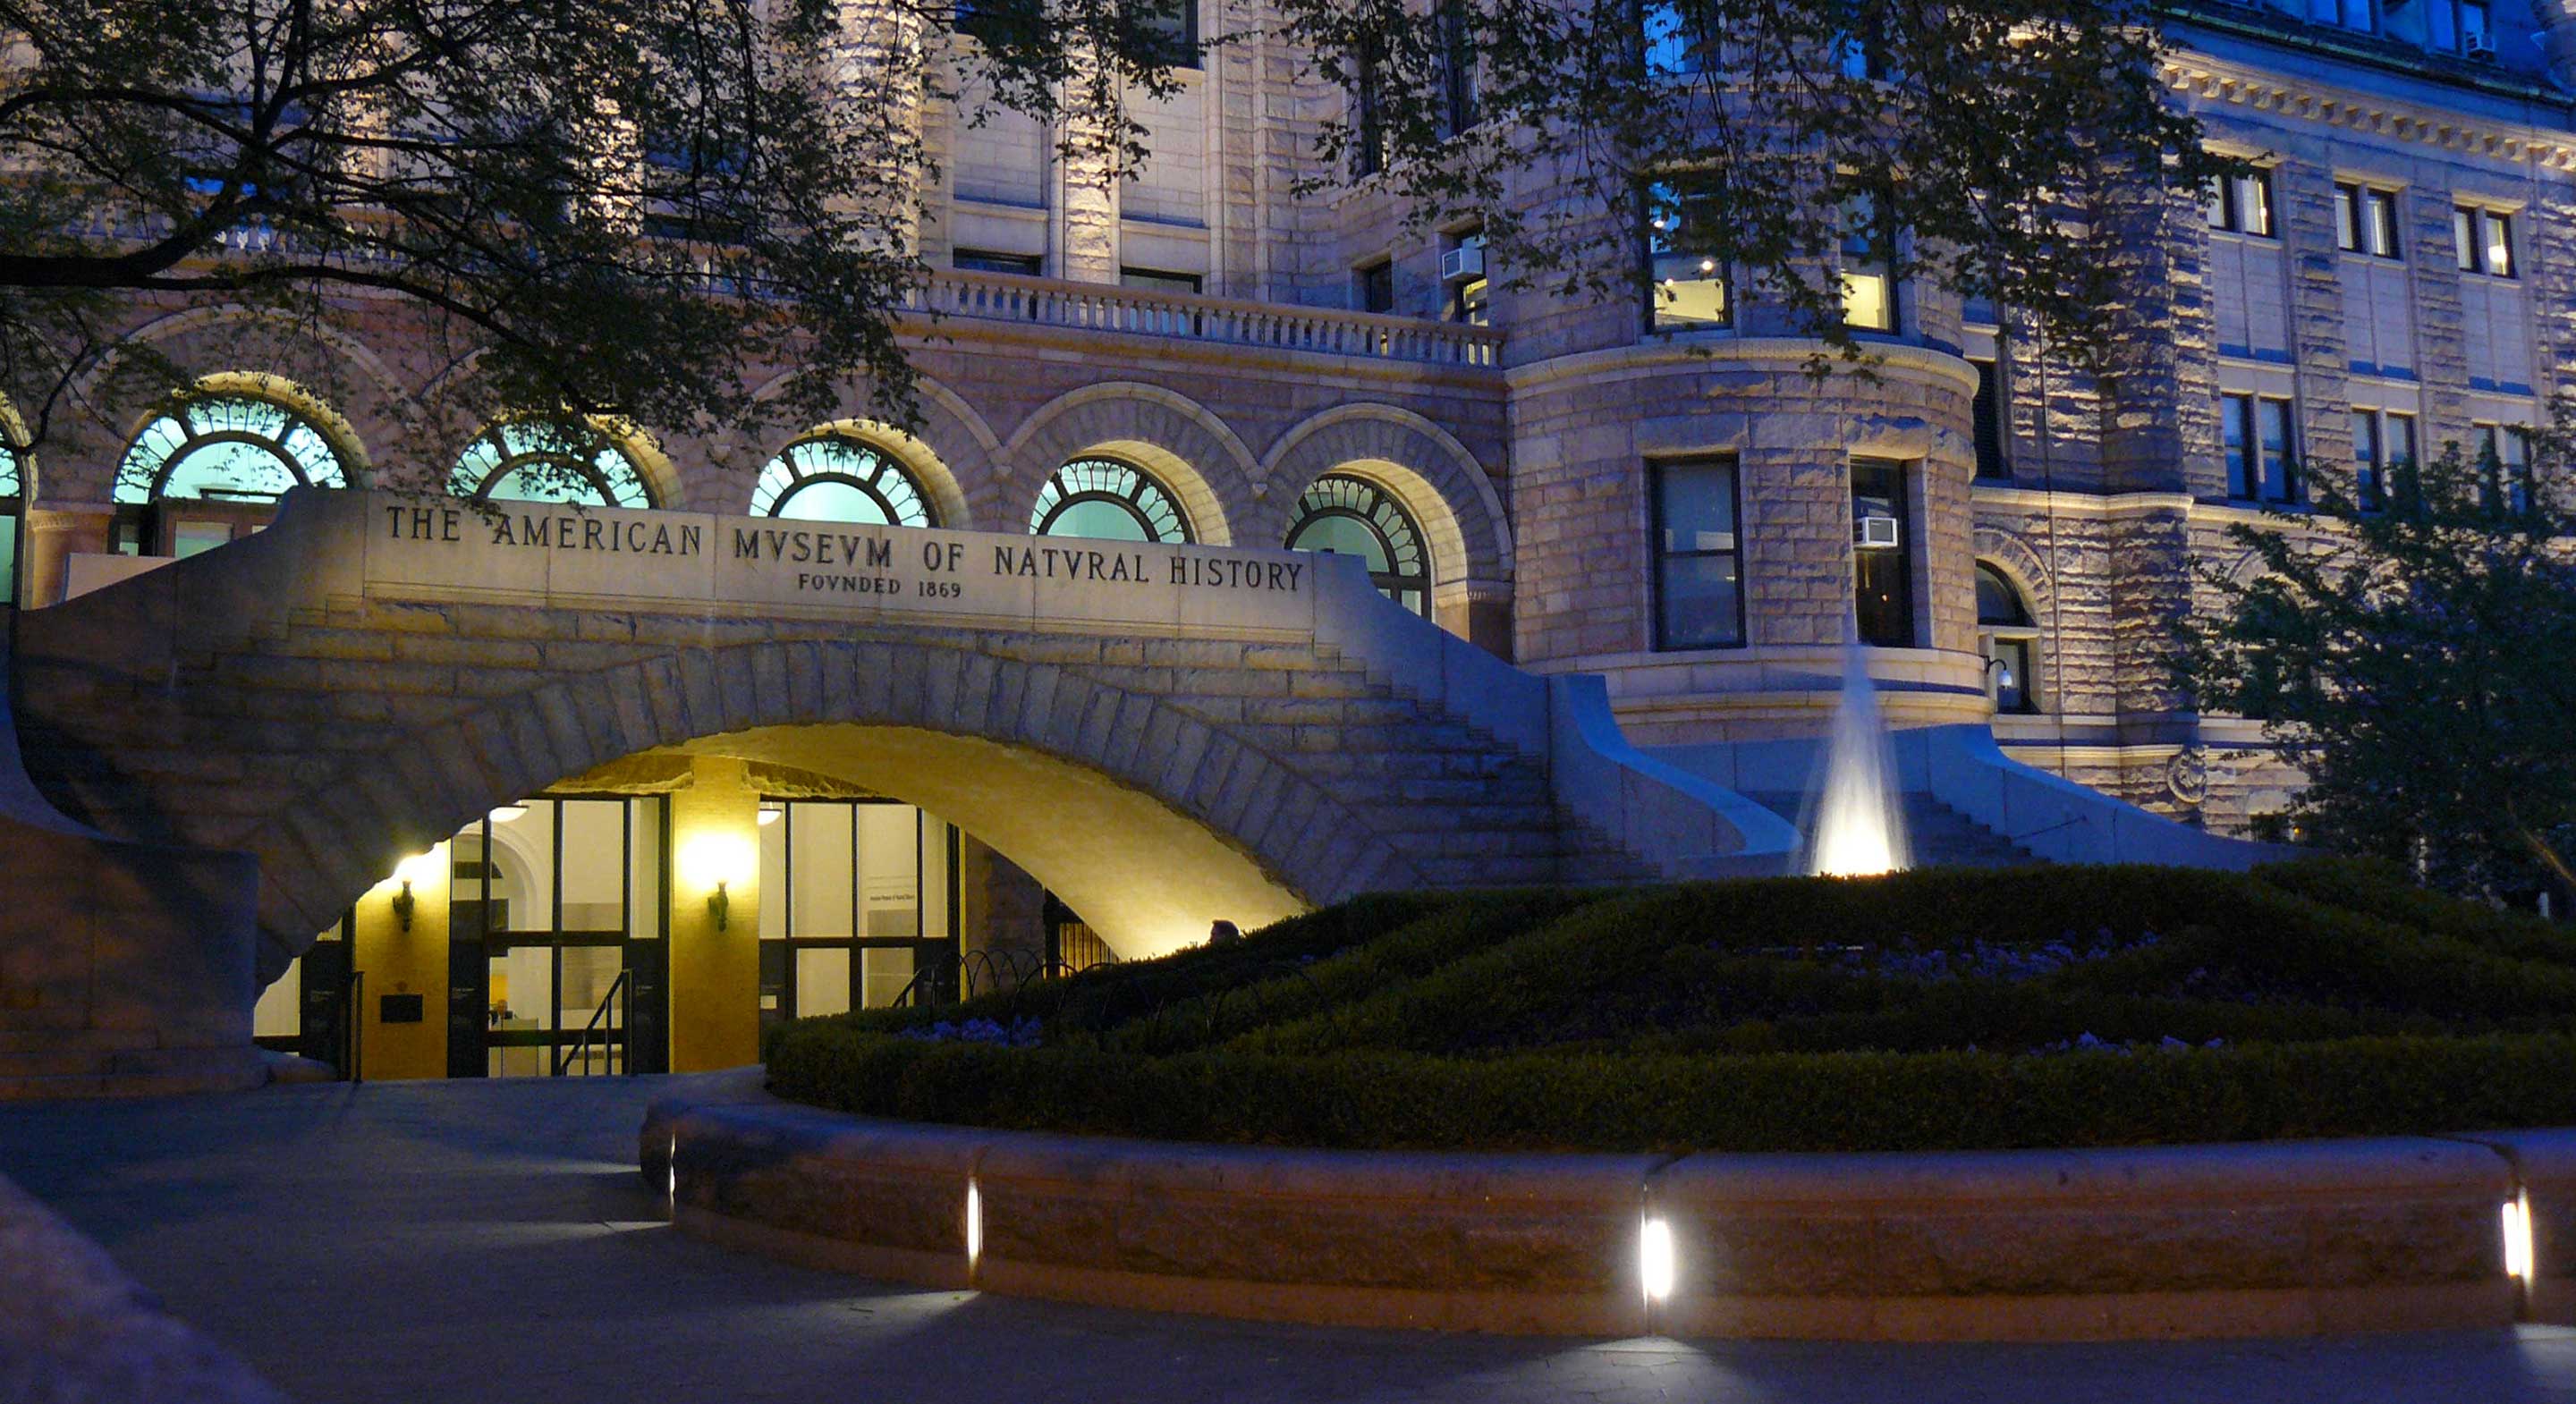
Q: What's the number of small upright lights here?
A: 4